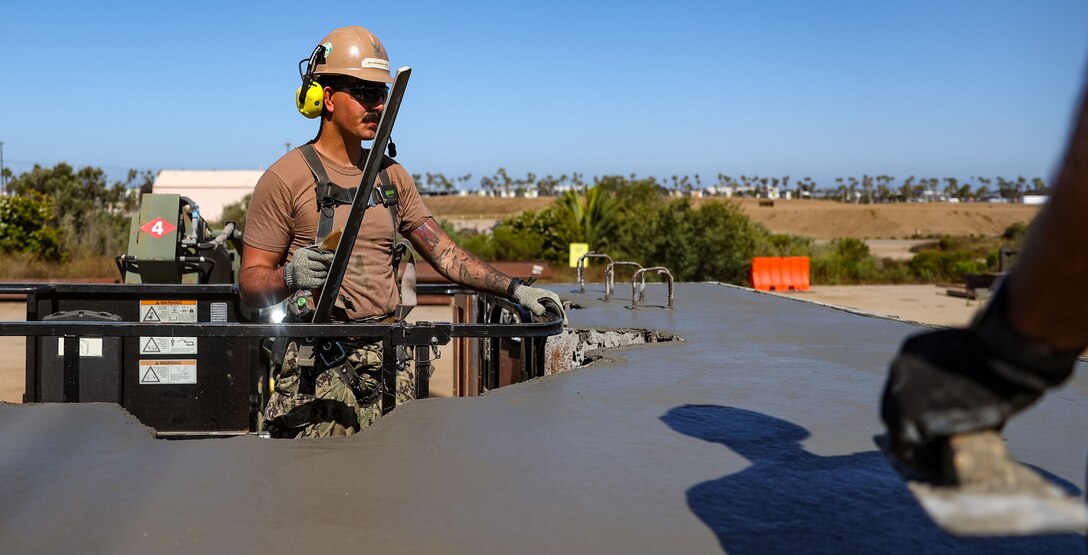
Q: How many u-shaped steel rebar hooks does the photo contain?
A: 3